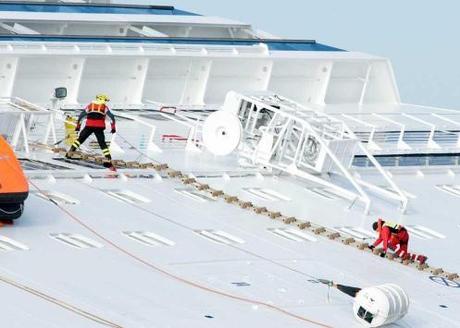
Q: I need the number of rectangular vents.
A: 14